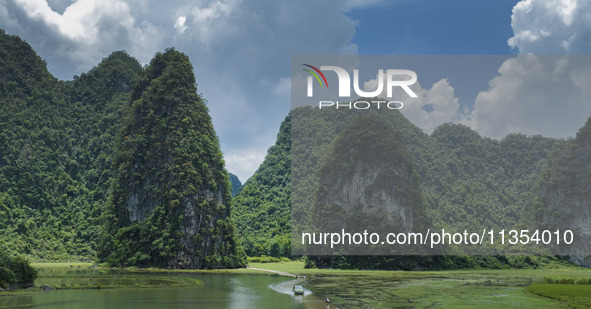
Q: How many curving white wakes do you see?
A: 1